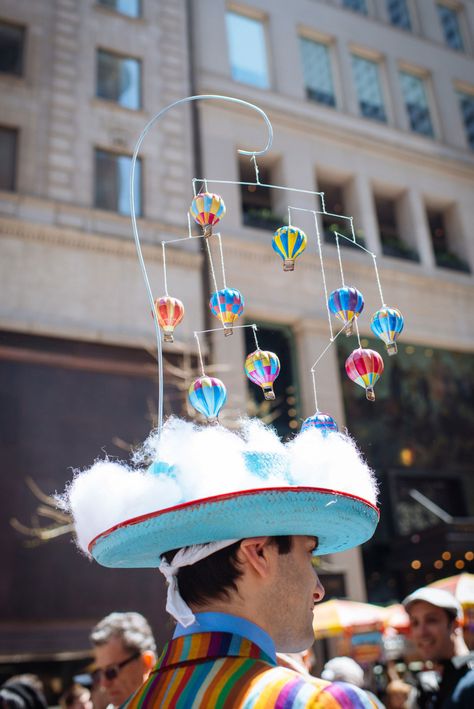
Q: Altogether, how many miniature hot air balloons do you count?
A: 10